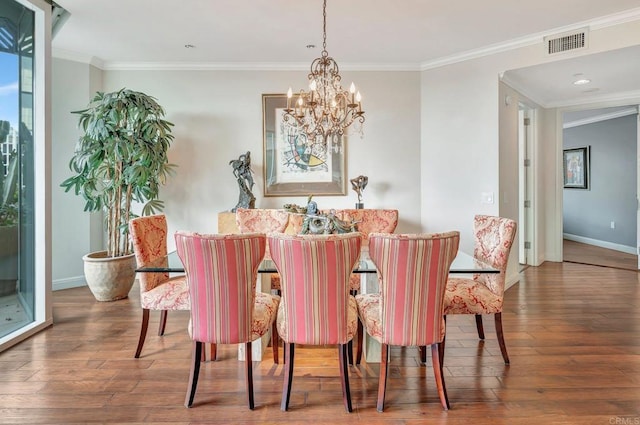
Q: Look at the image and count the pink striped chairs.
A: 3